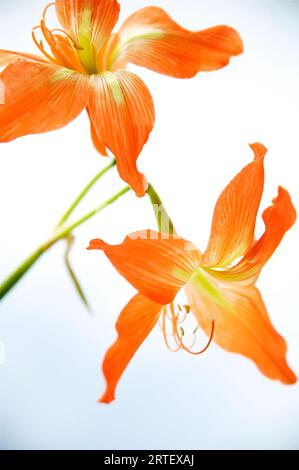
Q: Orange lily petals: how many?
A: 11